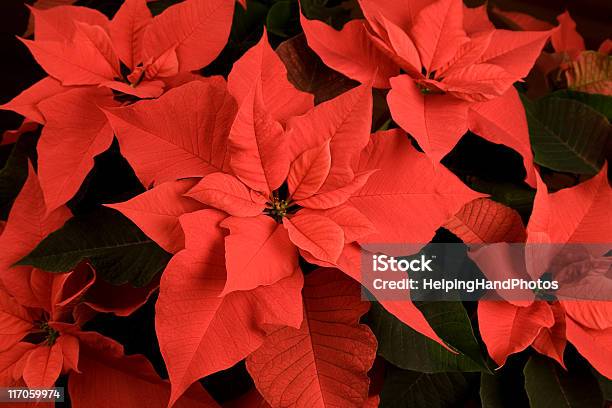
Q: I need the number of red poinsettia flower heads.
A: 5